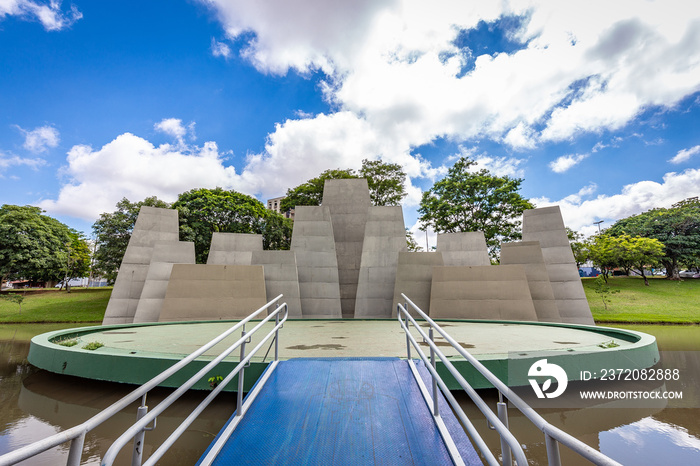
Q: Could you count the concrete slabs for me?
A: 13